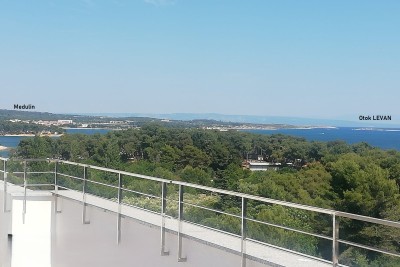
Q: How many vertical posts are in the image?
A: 9